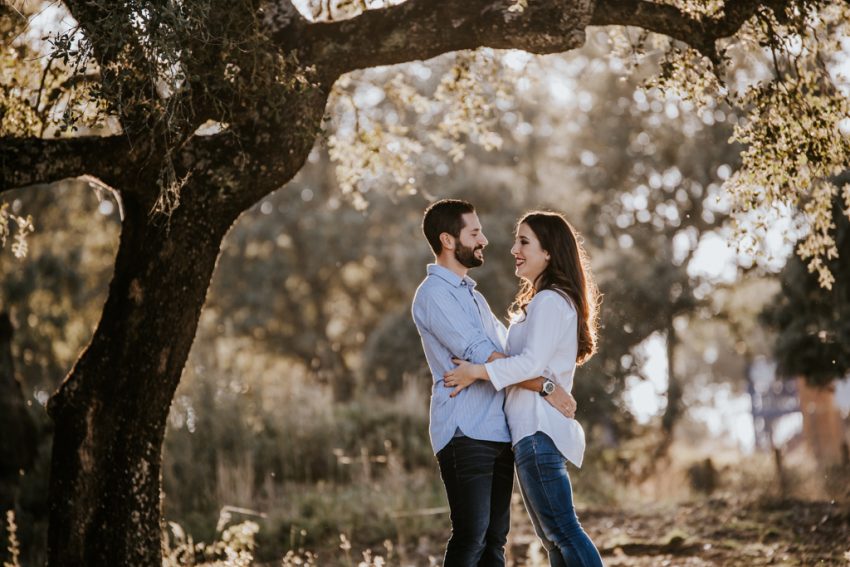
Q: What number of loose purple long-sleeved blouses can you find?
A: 0